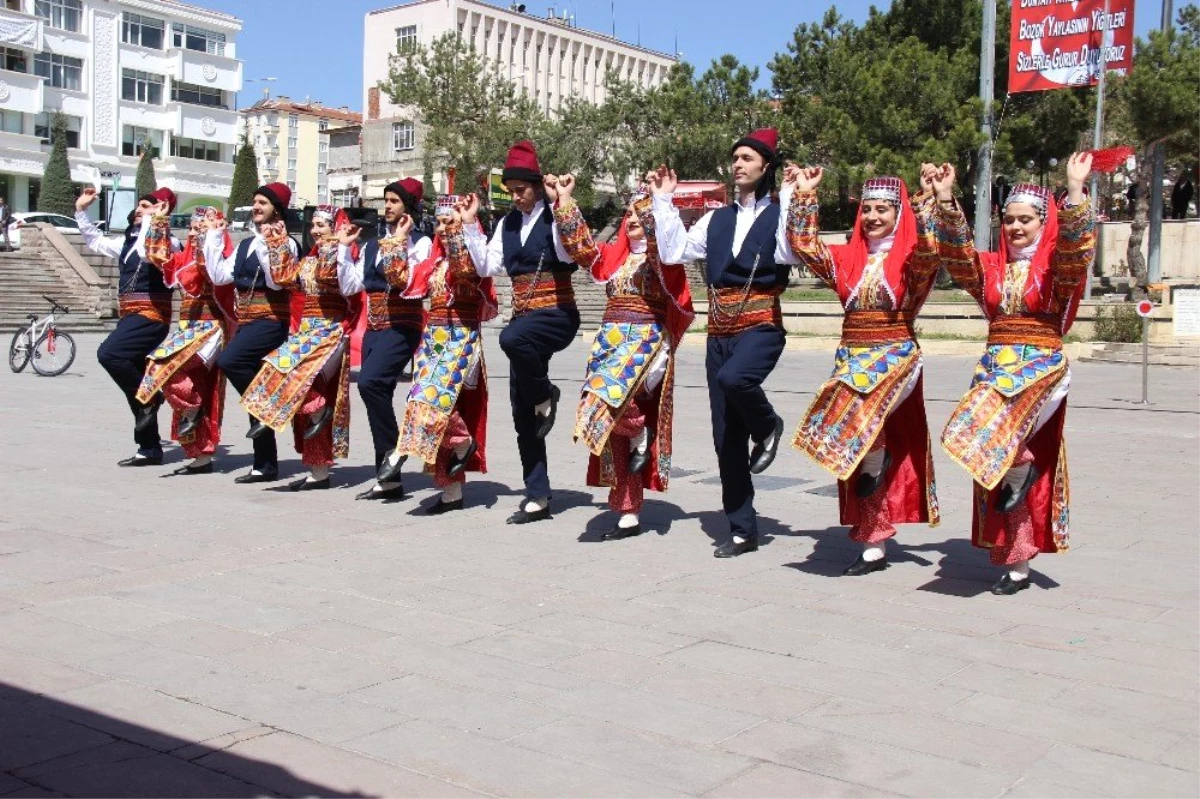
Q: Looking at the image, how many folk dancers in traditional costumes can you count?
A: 11